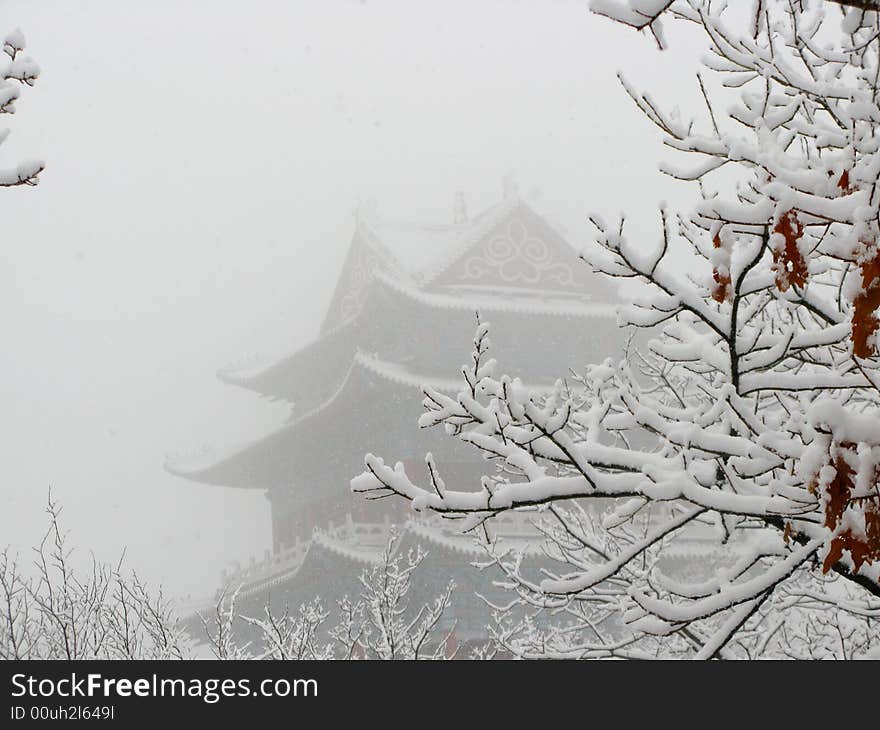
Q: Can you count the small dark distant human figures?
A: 0